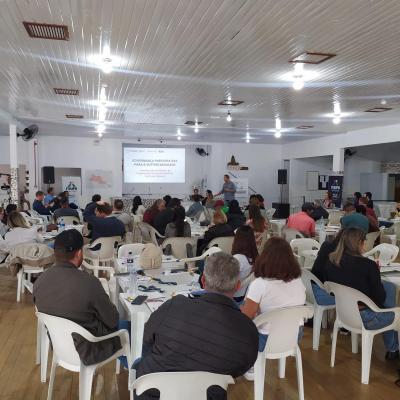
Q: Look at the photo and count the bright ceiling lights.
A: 11